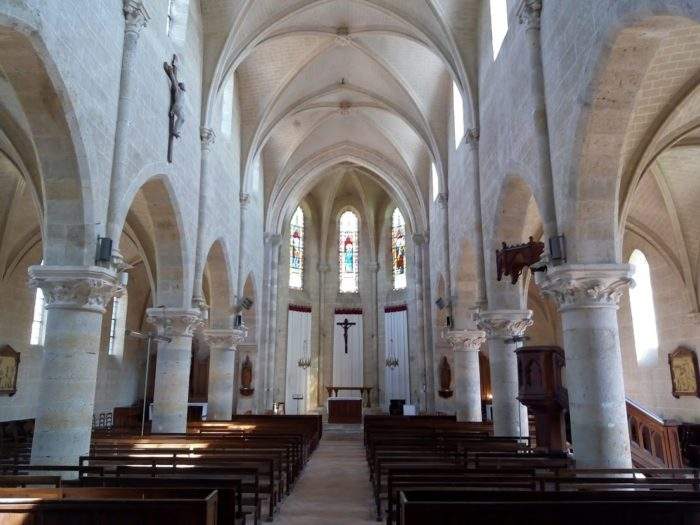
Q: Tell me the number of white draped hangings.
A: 3